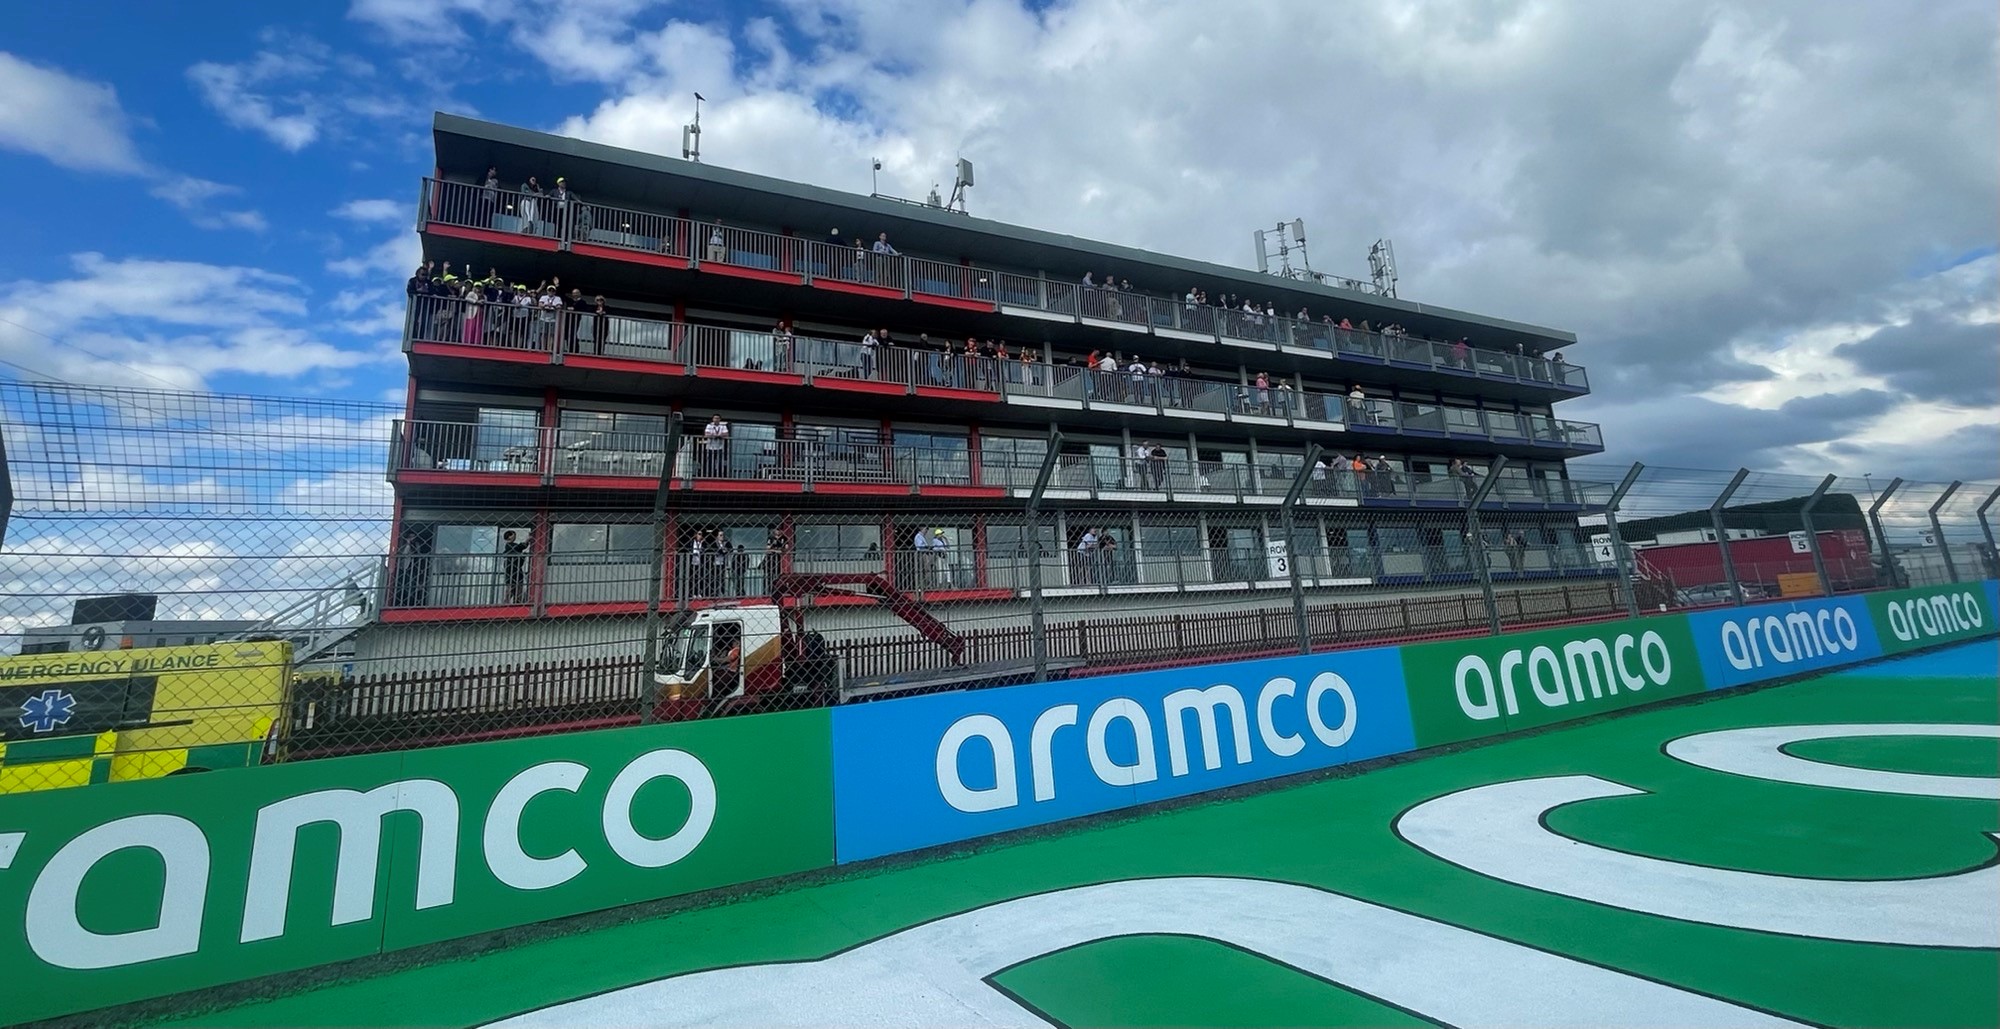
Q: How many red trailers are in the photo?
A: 1